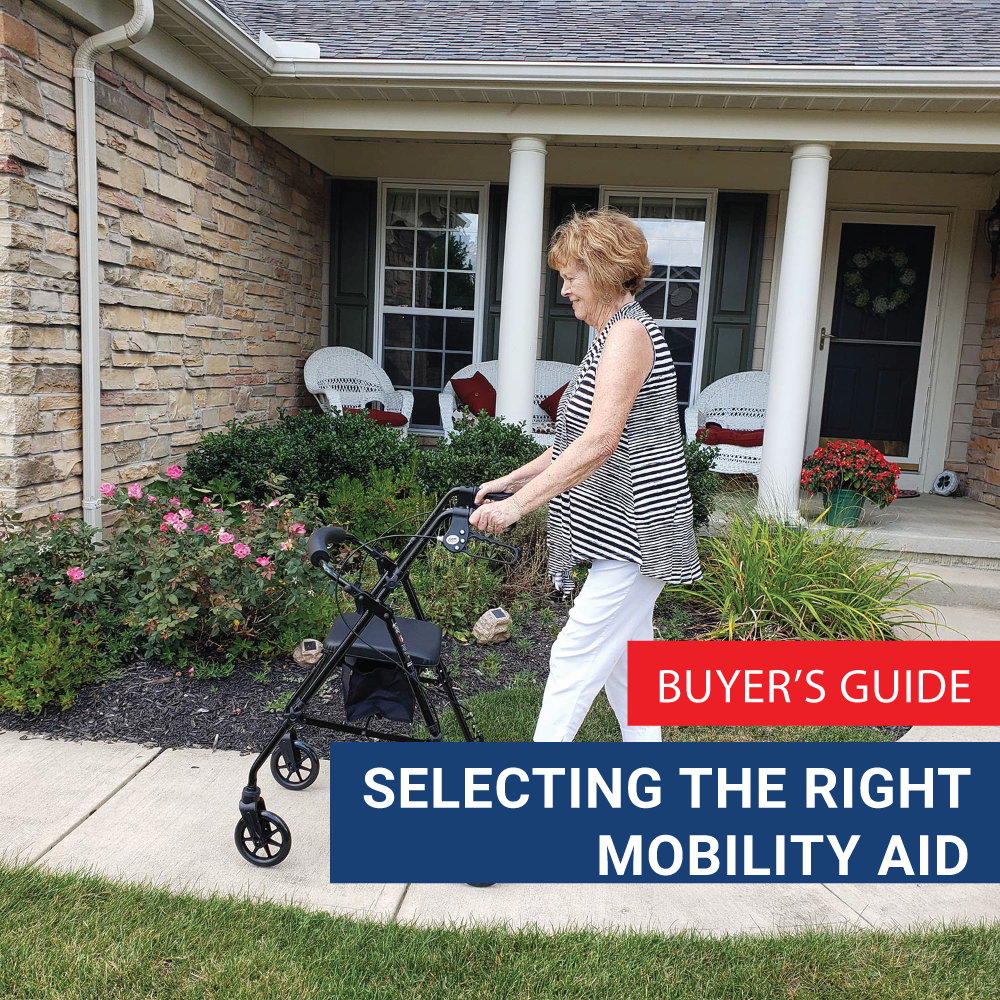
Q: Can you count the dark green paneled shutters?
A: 4